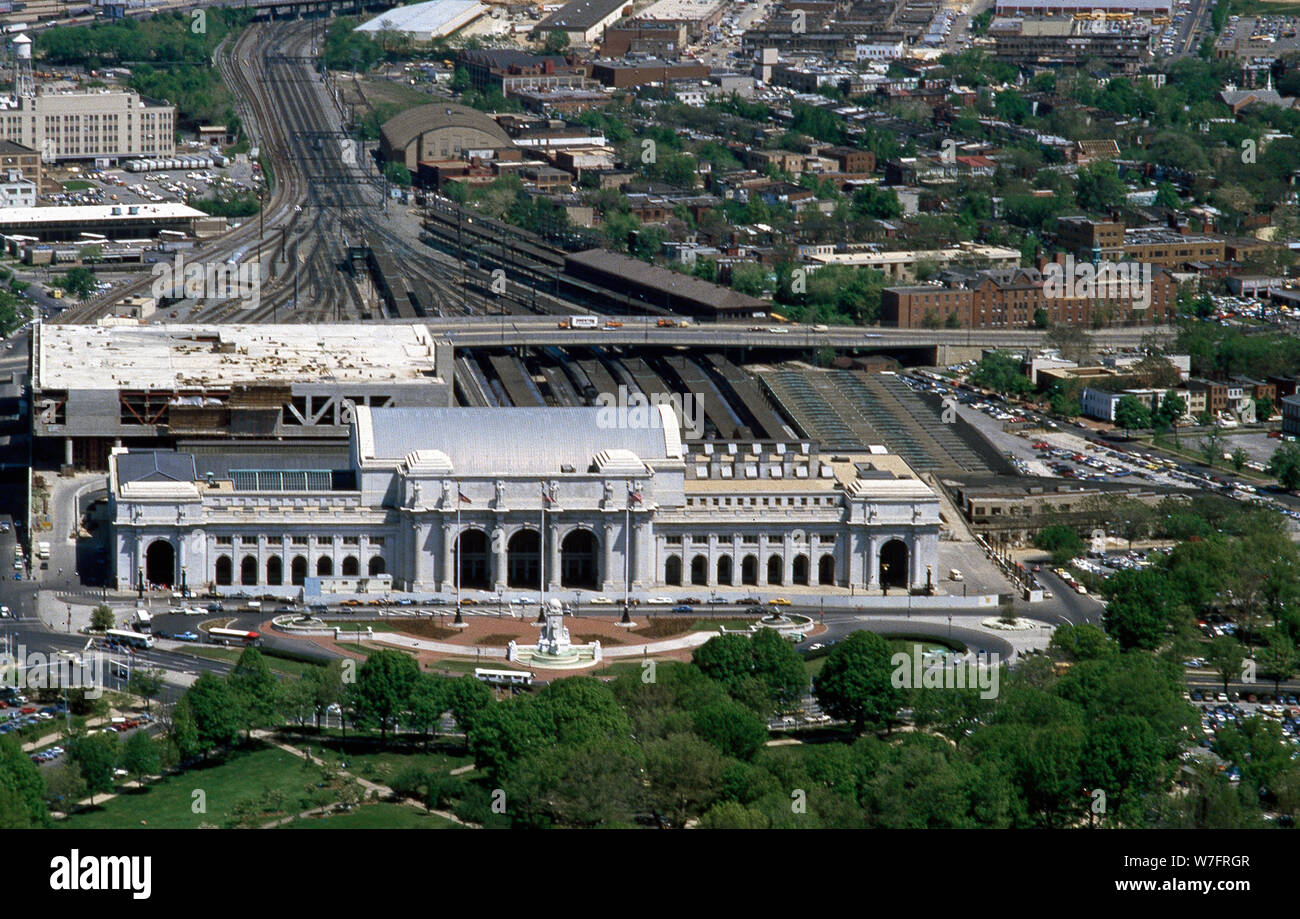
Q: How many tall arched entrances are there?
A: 5